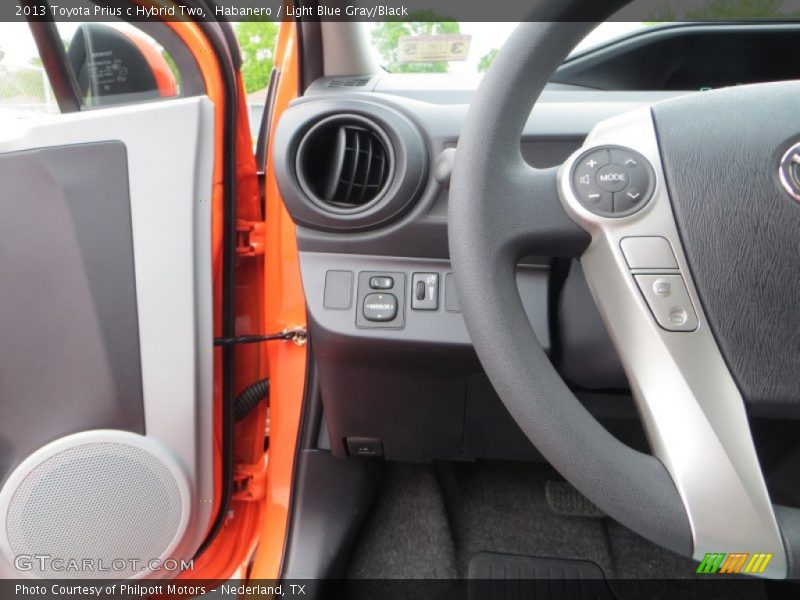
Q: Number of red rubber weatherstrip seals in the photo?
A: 0